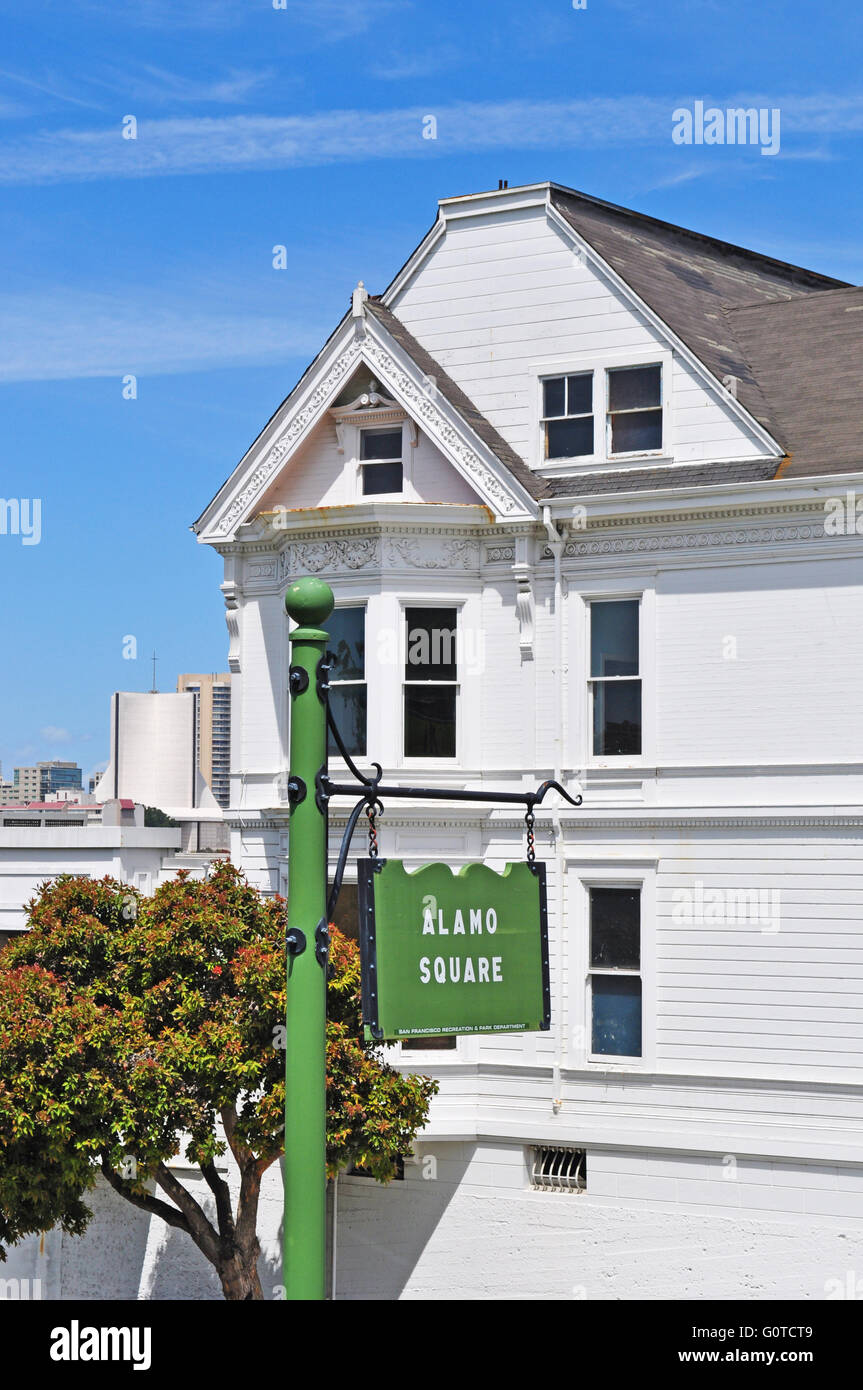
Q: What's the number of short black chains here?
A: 2